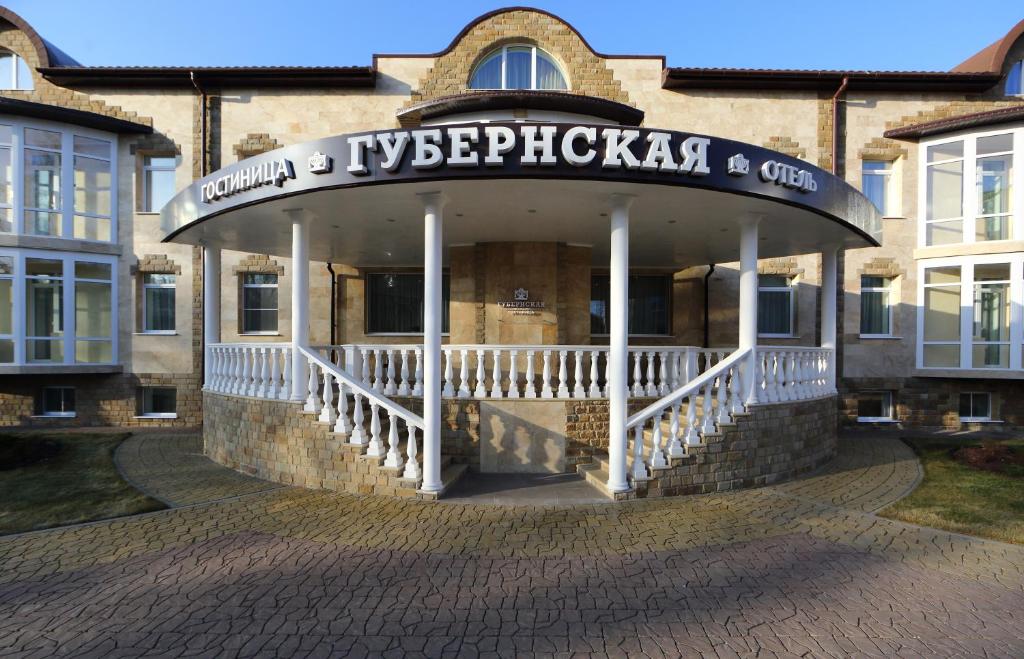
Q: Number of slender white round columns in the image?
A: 6